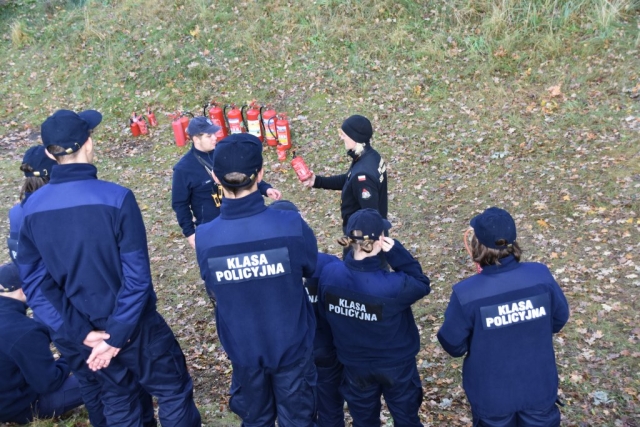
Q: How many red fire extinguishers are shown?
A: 12